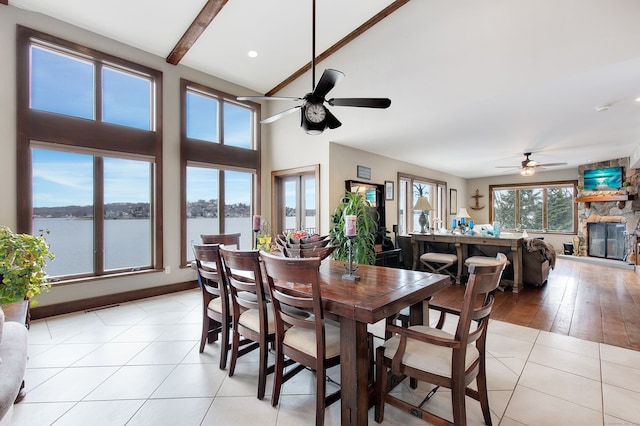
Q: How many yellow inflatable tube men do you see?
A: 0